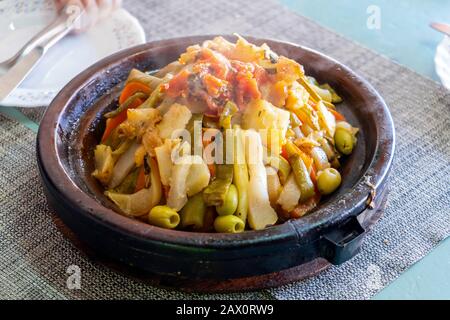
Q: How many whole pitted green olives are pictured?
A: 5